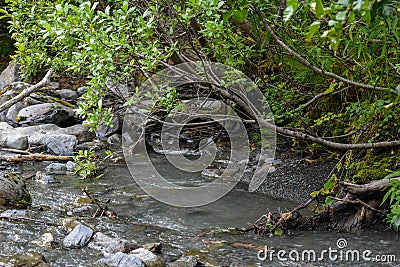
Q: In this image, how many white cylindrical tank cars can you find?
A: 0